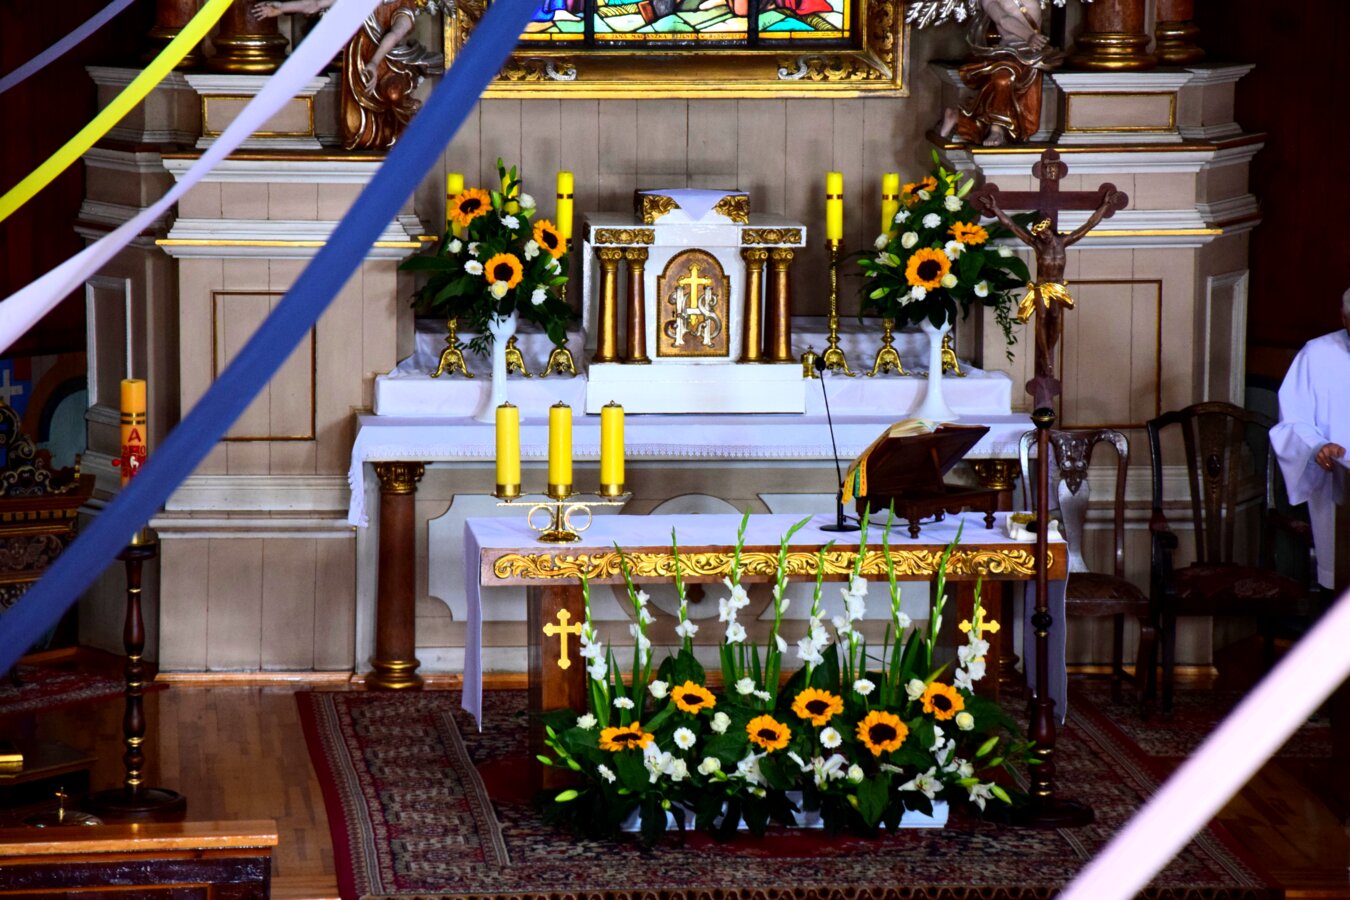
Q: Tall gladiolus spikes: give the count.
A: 10